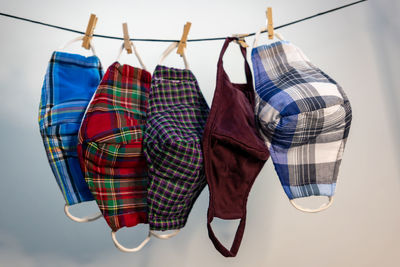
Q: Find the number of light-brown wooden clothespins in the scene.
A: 5